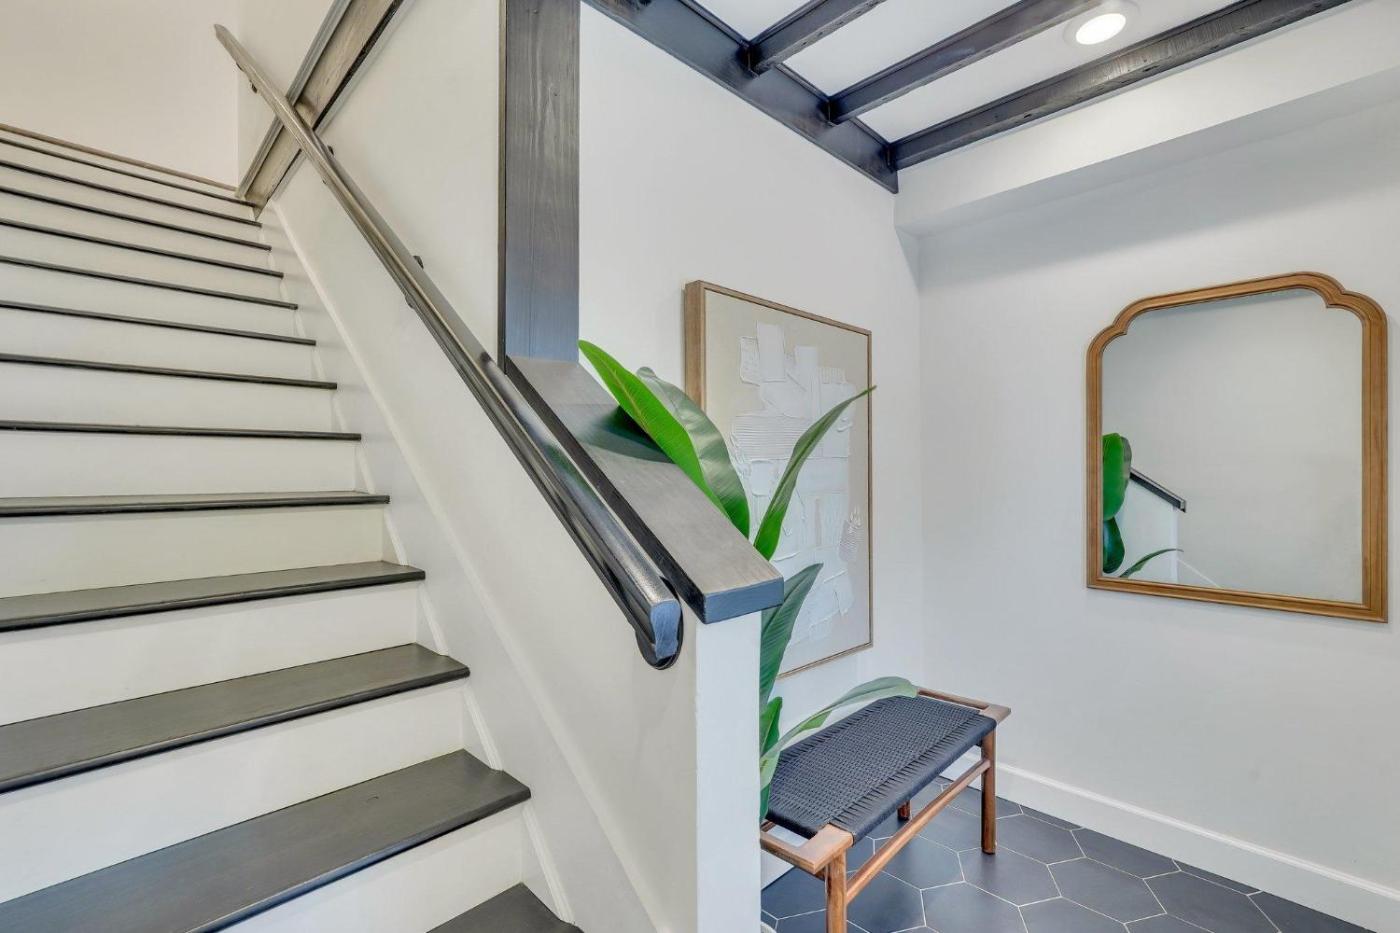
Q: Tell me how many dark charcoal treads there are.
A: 13